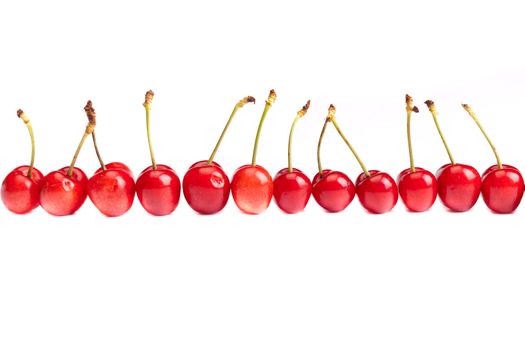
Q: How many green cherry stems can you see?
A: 12